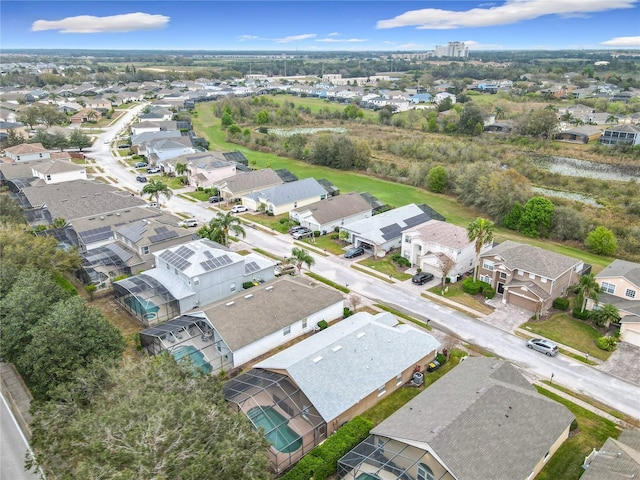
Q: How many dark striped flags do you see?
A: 0